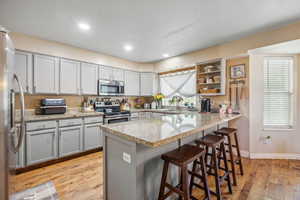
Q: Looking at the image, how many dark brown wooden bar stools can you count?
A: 3